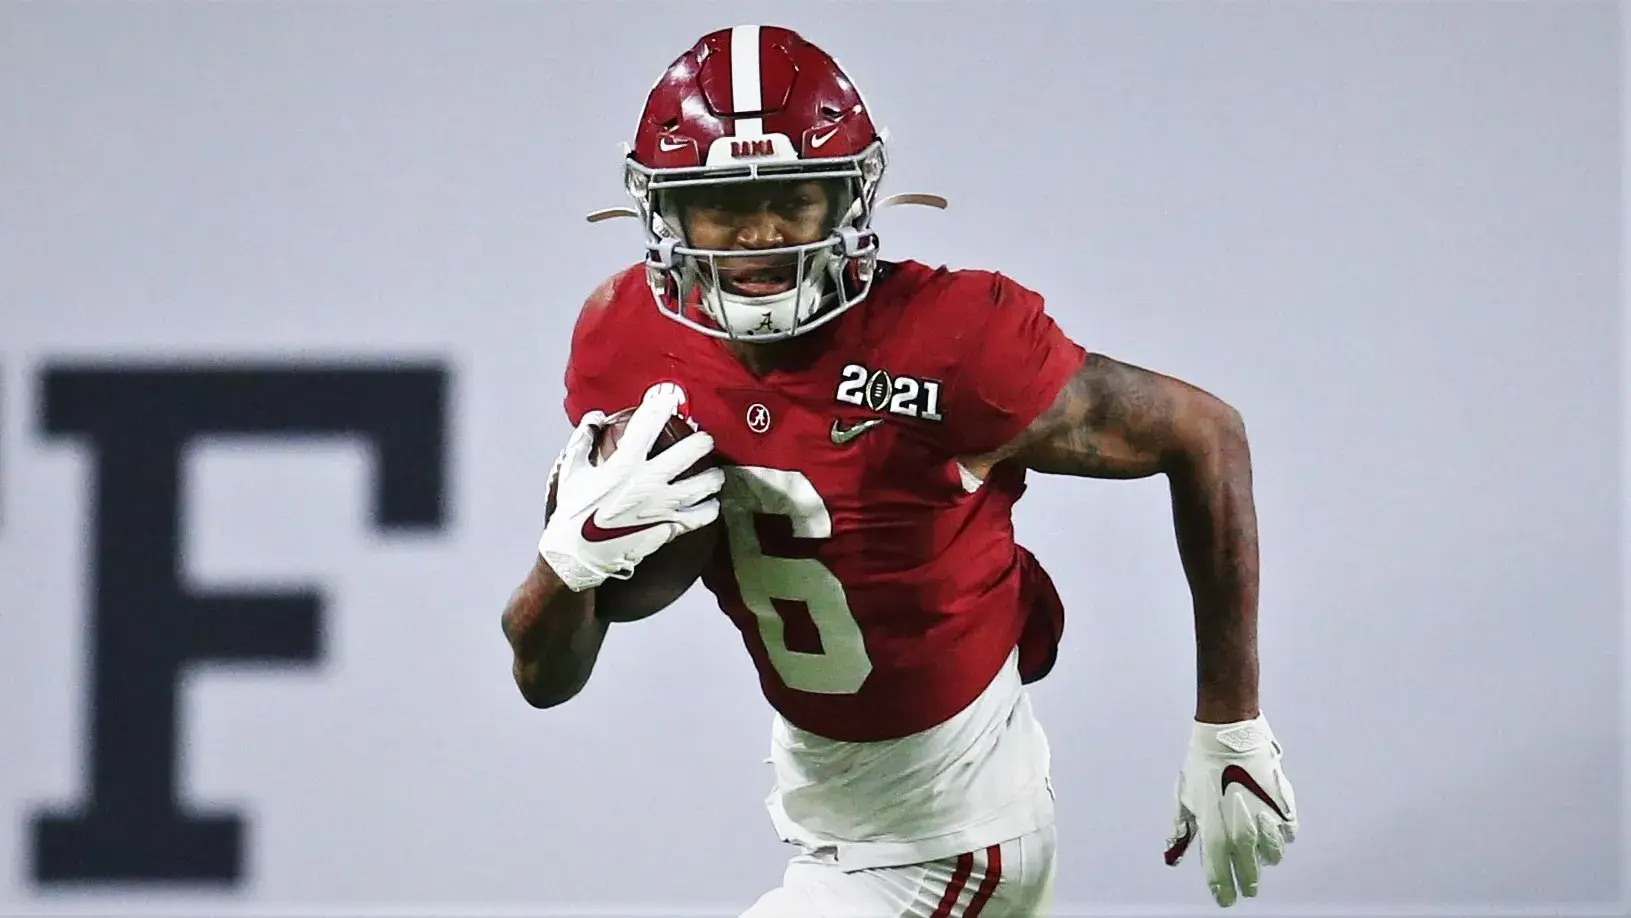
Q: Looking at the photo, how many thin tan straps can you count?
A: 2